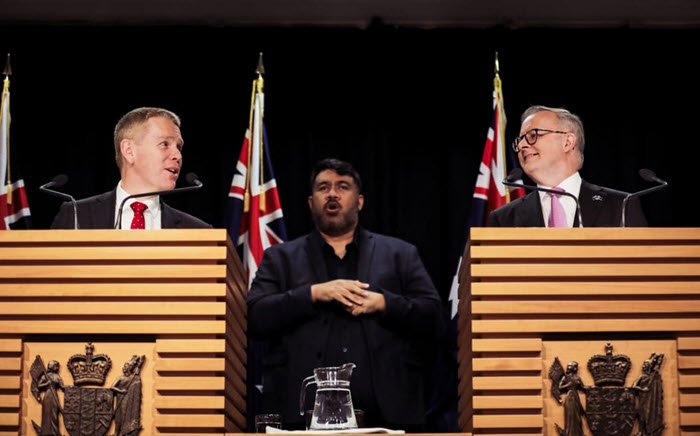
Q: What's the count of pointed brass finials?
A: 3